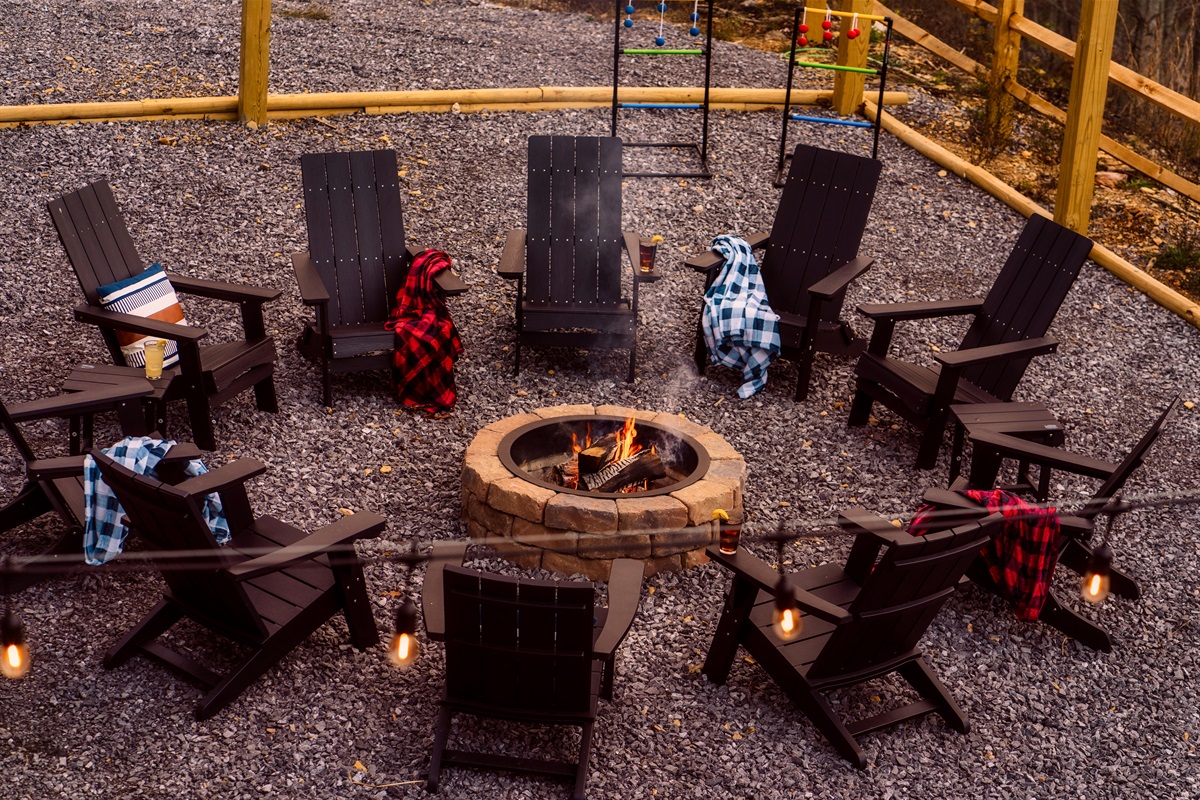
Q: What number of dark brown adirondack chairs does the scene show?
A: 10